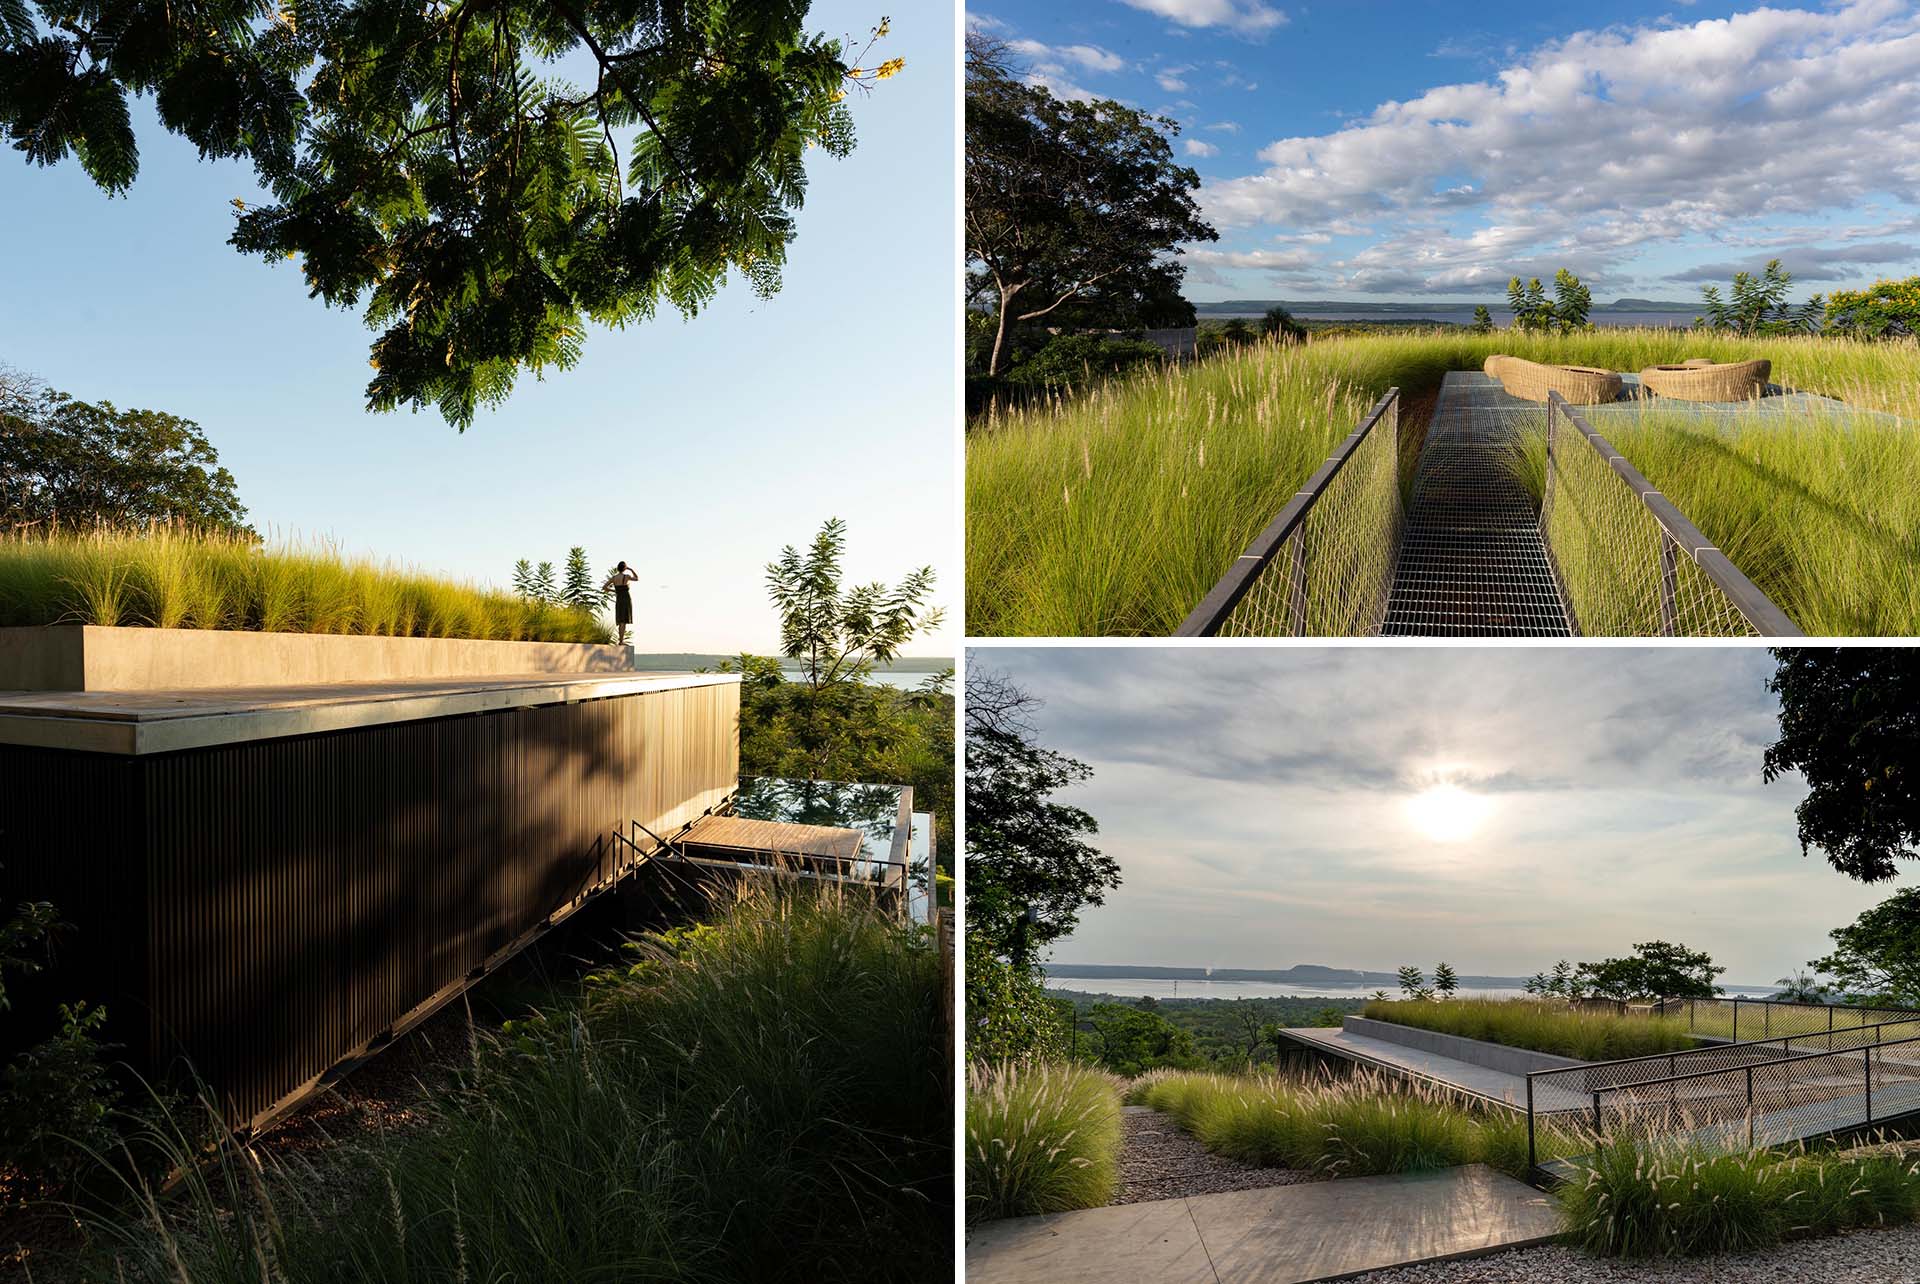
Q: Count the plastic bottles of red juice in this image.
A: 0